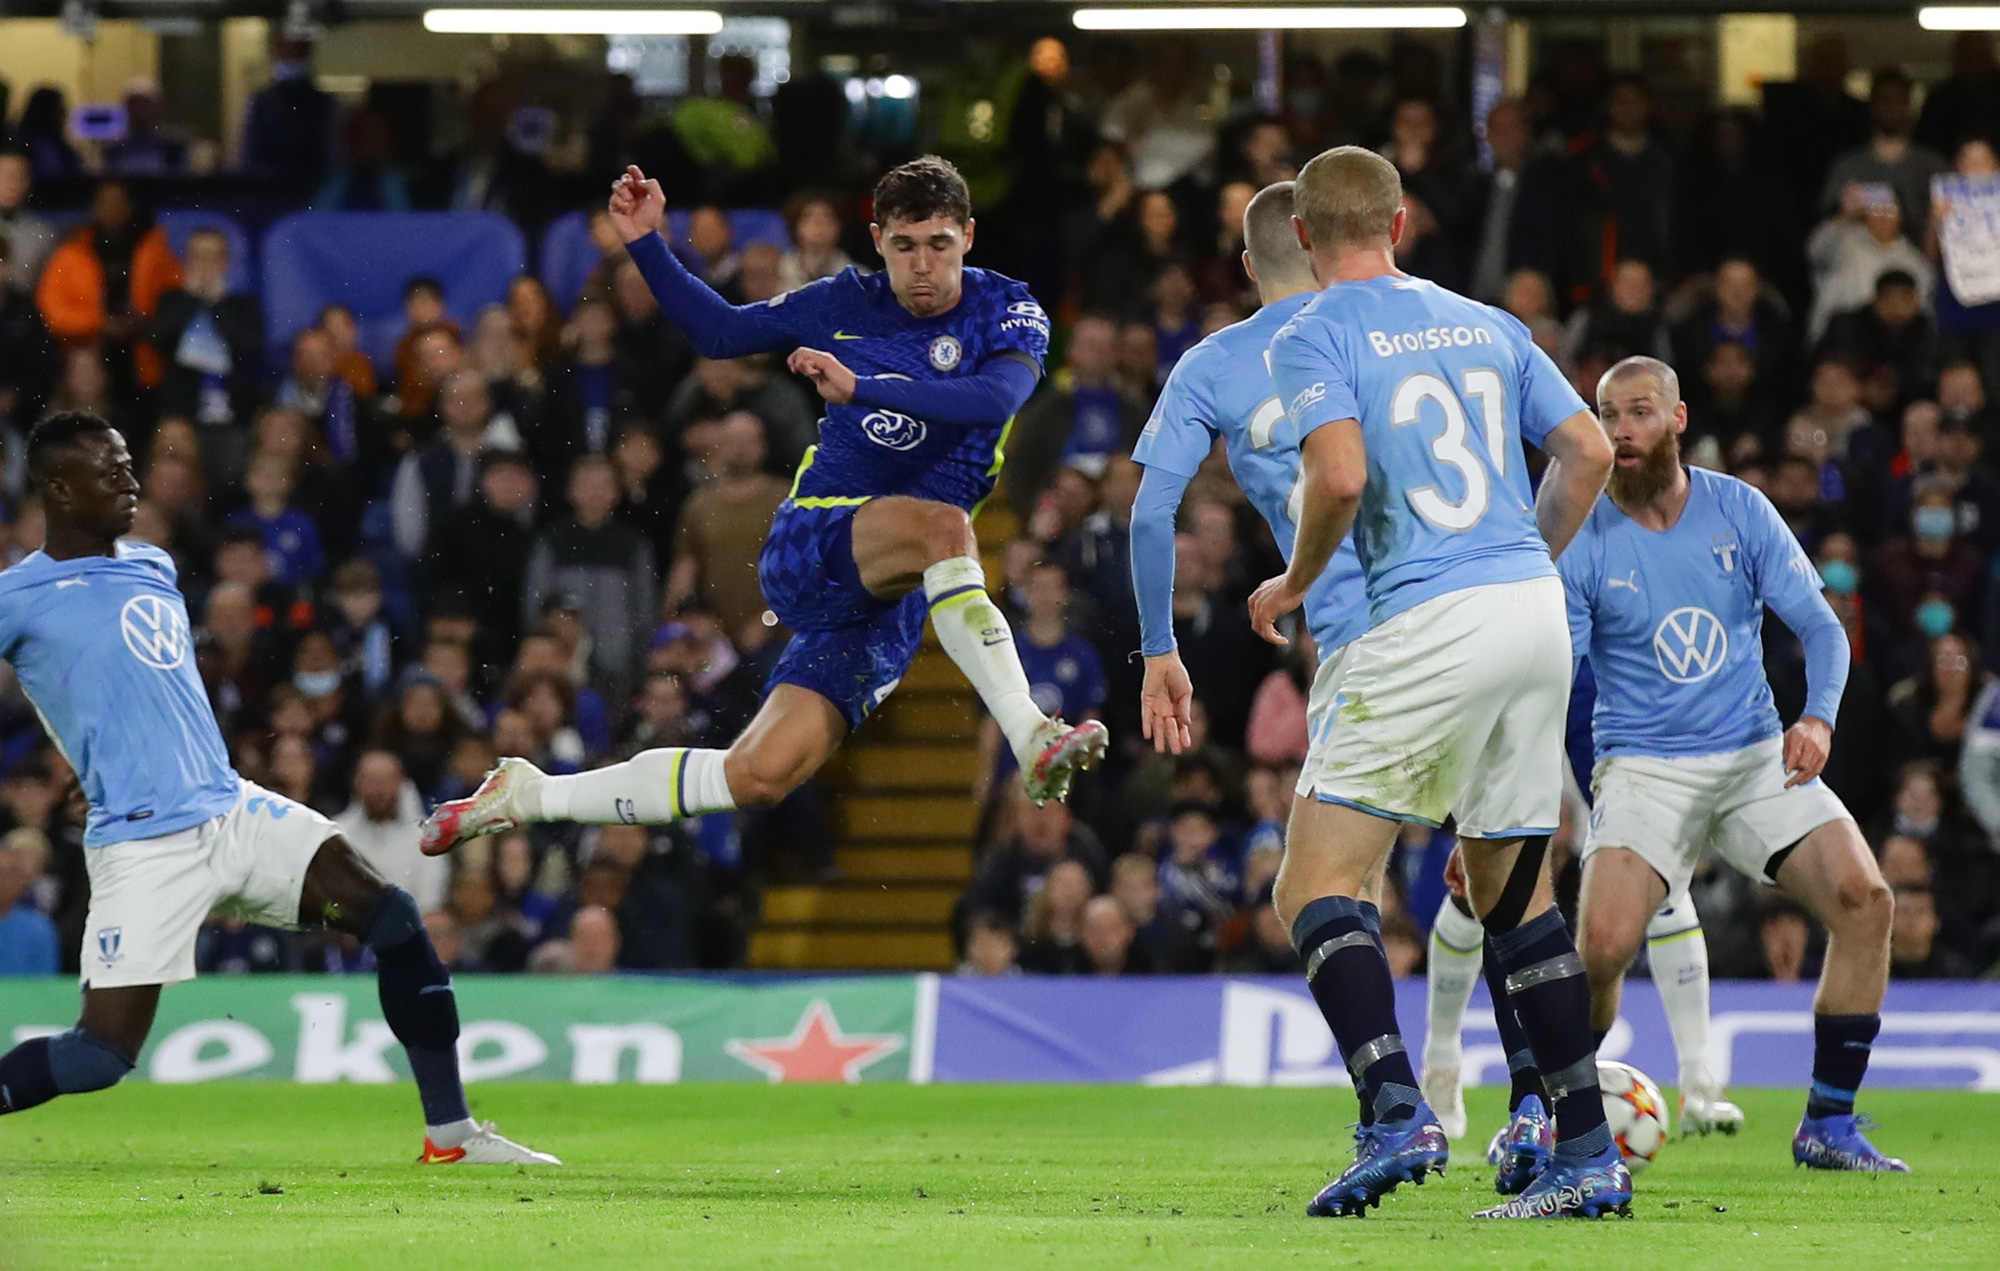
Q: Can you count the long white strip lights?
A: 3